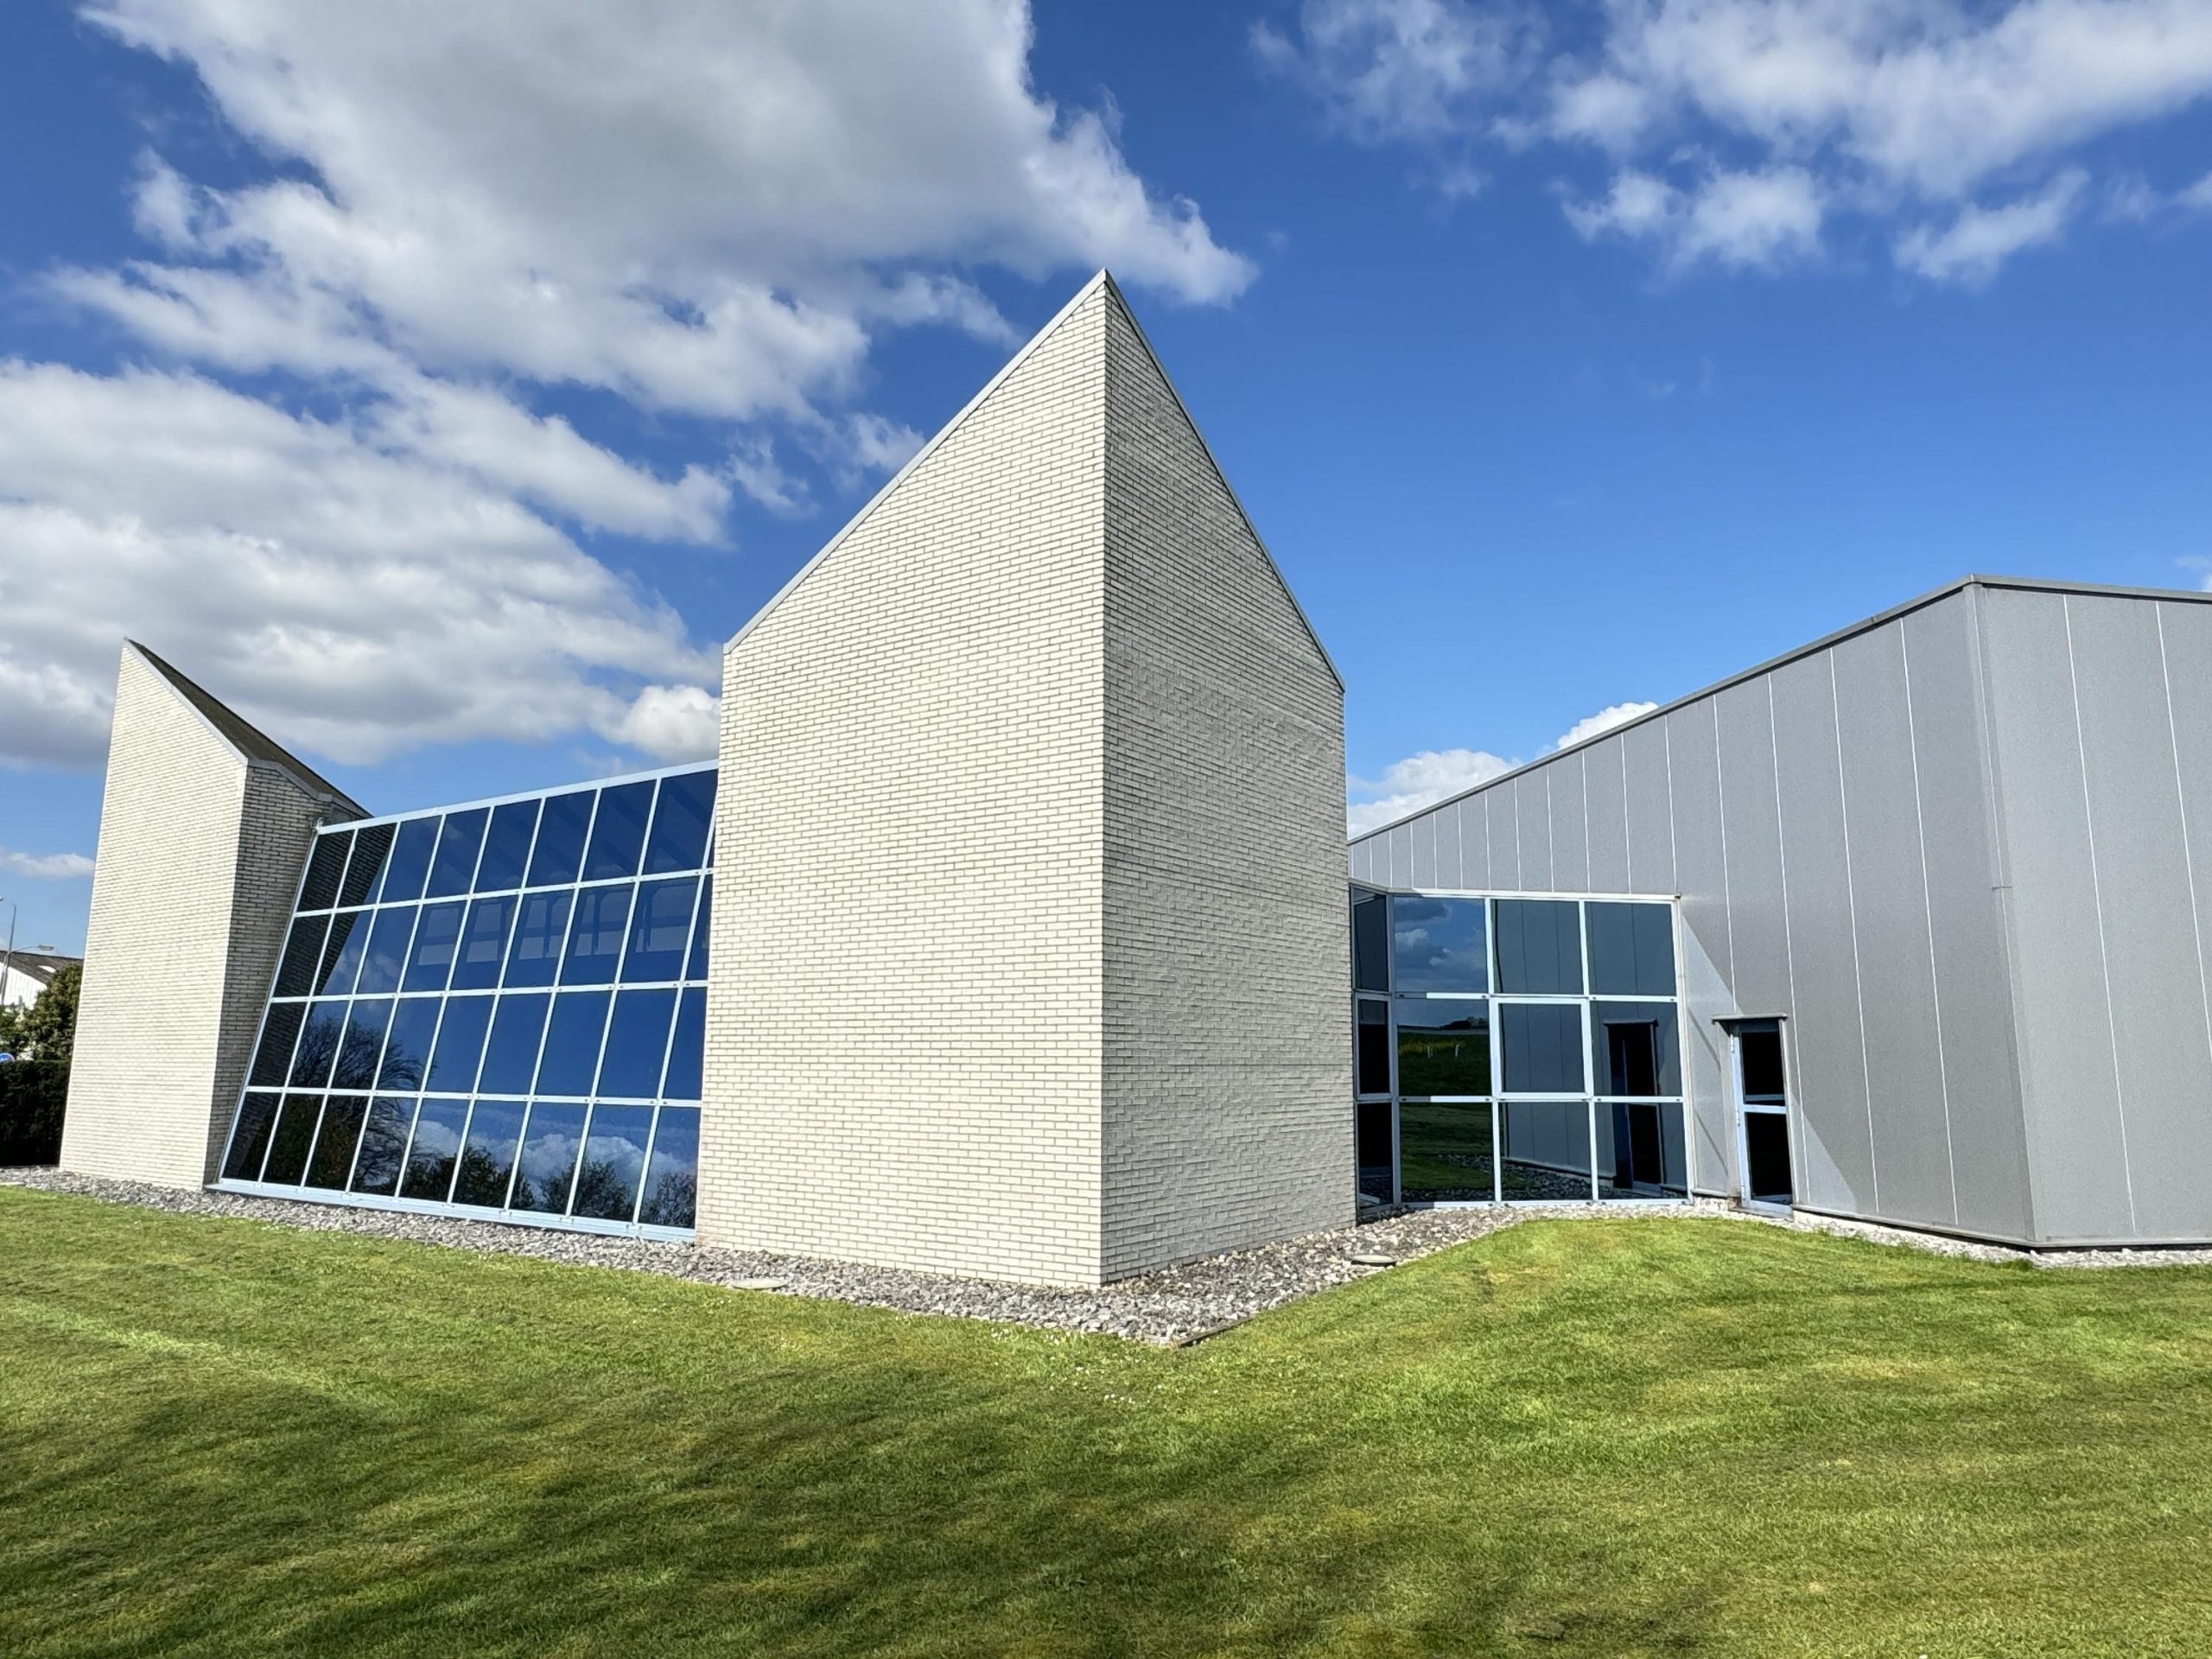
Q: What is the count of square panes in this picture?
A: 9